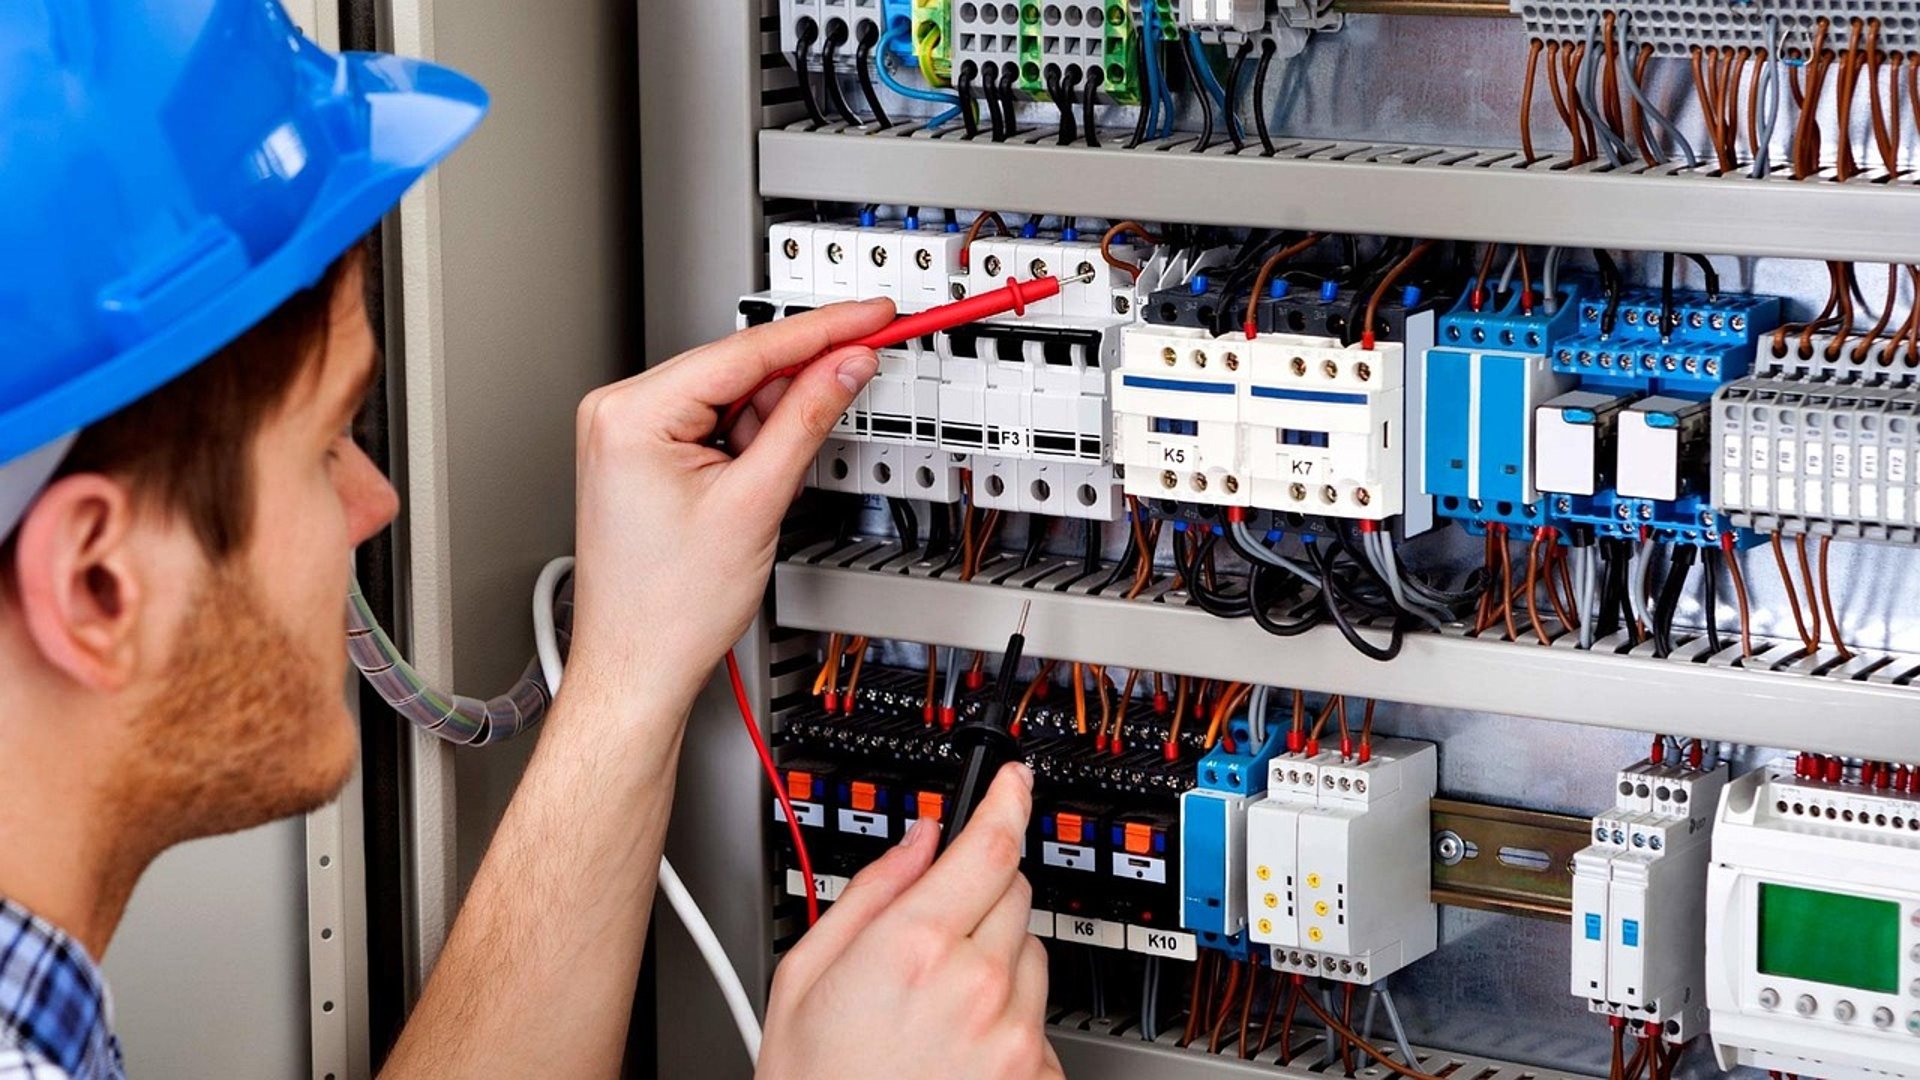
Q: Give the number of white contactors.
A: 2